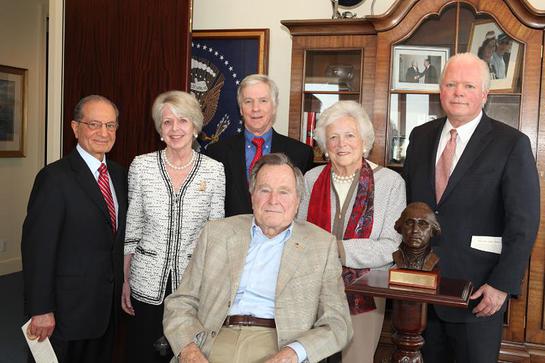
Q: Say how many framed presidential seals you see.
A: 1